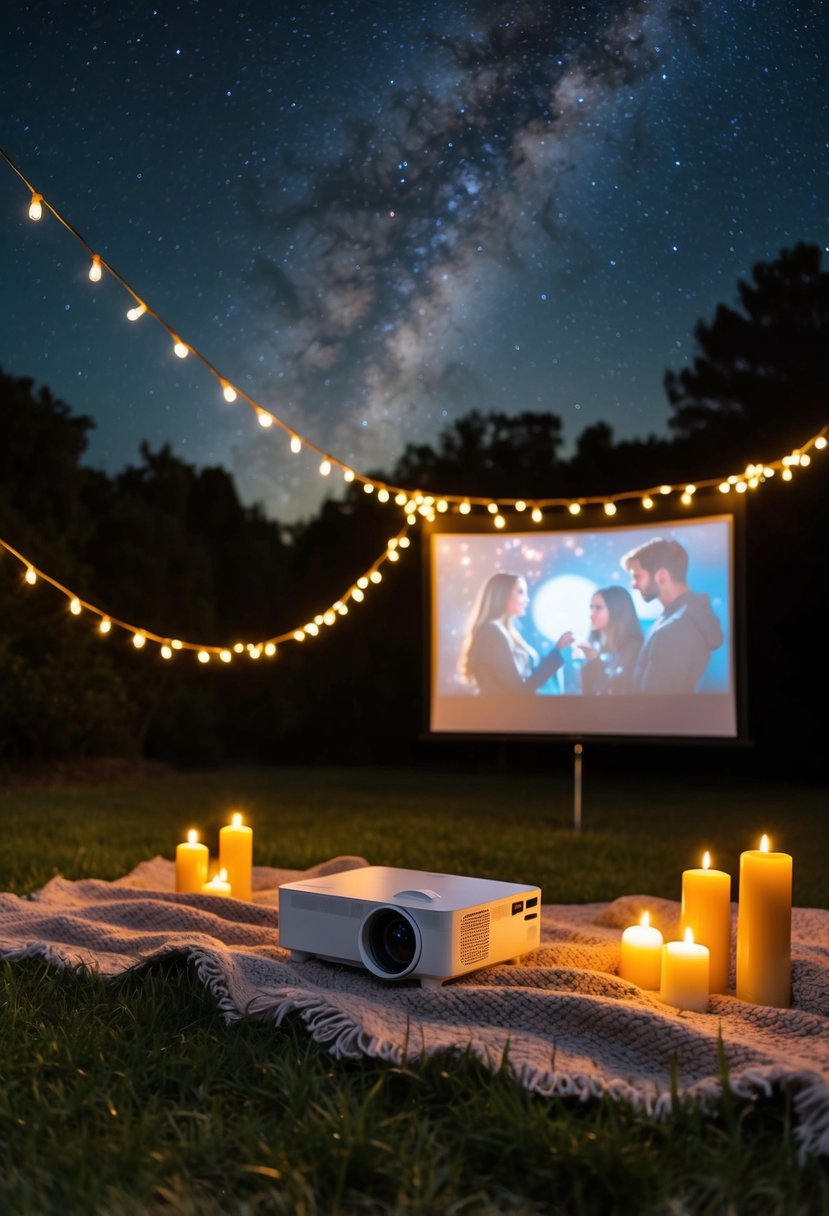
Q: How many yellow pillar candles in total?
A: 7